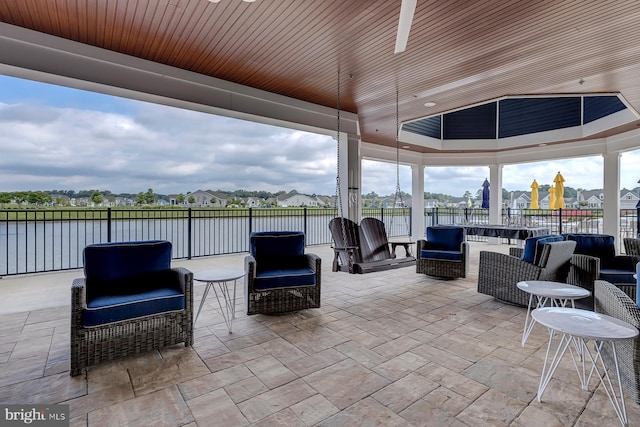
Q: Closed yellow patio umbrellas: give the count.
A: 3